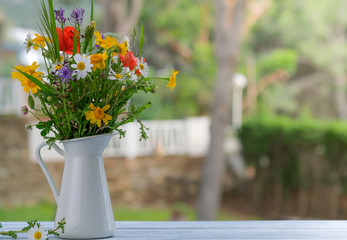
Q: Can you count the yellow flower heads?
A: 8